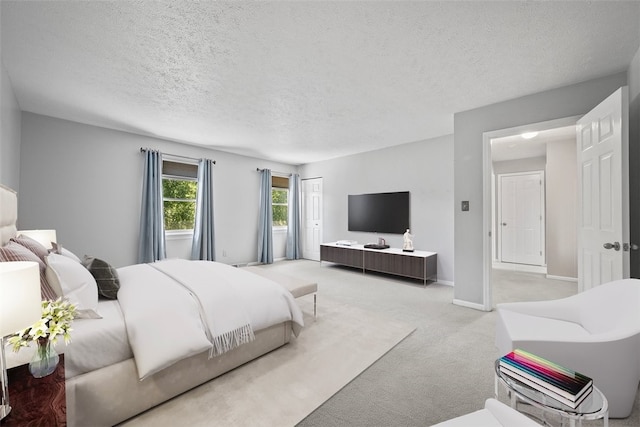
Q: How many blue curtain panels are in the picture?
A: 4